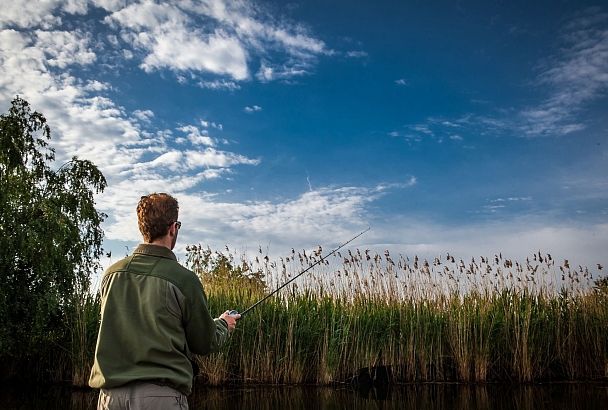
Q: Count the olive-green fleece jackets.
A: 1